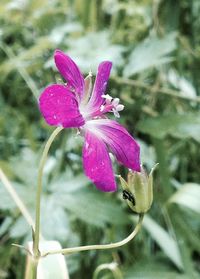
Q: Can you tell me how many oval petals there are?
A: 5